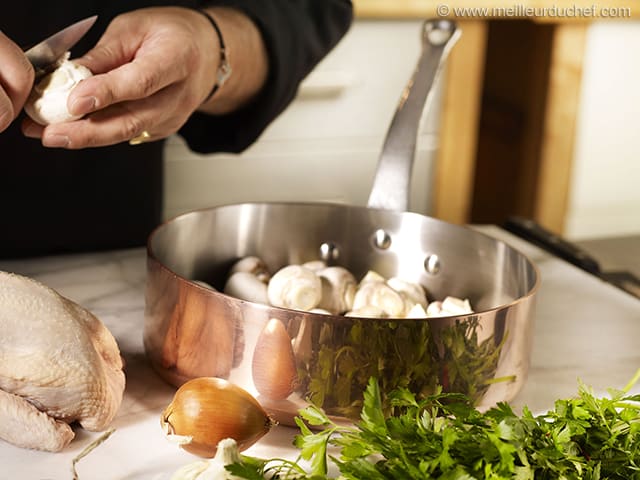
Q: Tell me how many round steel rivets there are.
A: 3